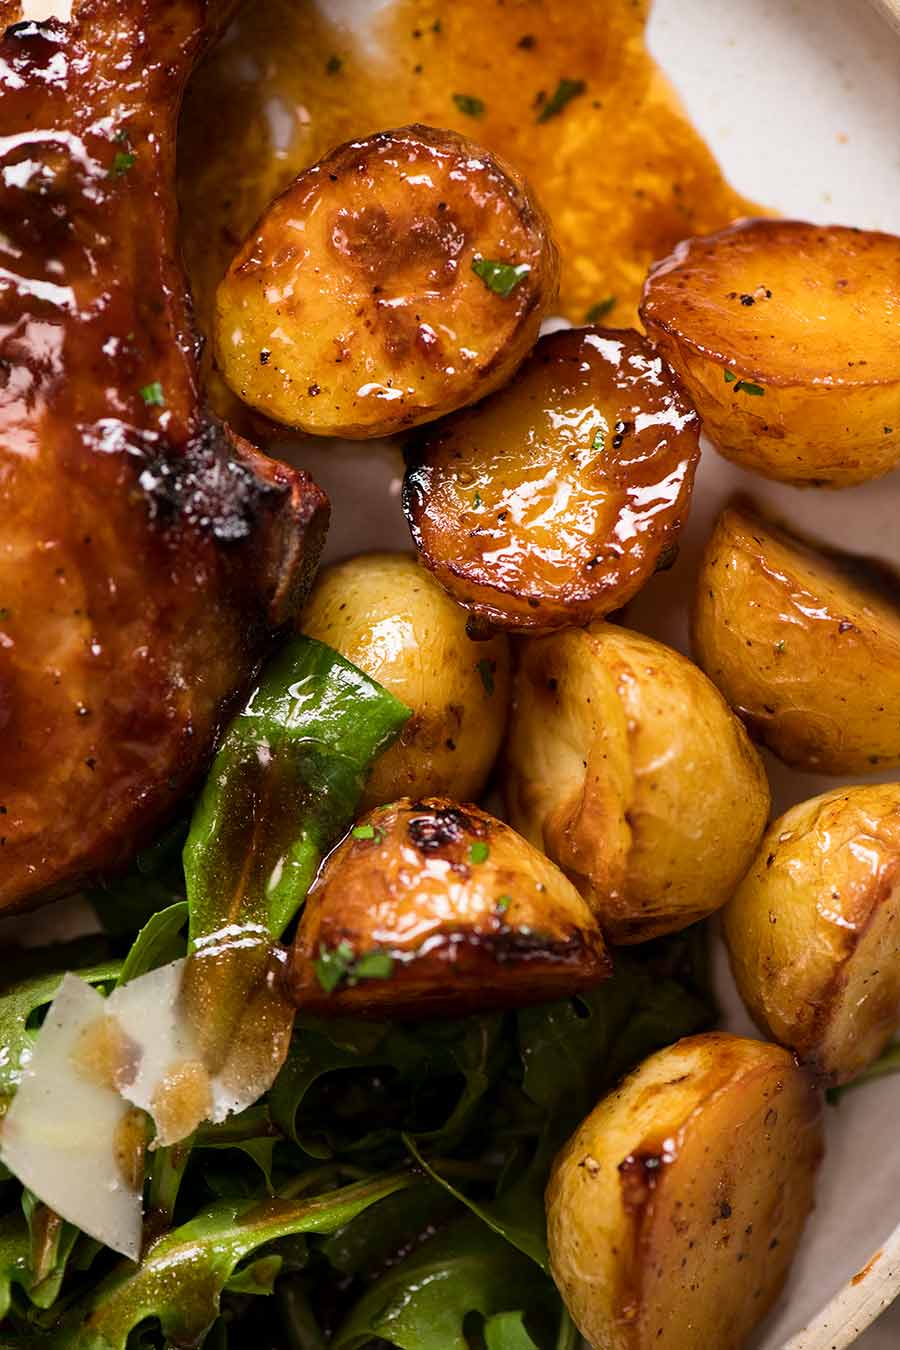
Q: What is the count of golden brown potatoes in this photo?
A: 9